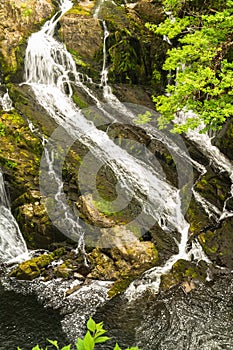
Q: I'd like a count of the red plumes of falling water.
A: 0